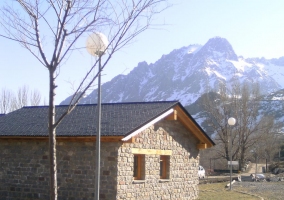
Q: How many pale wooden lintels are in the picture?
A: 1